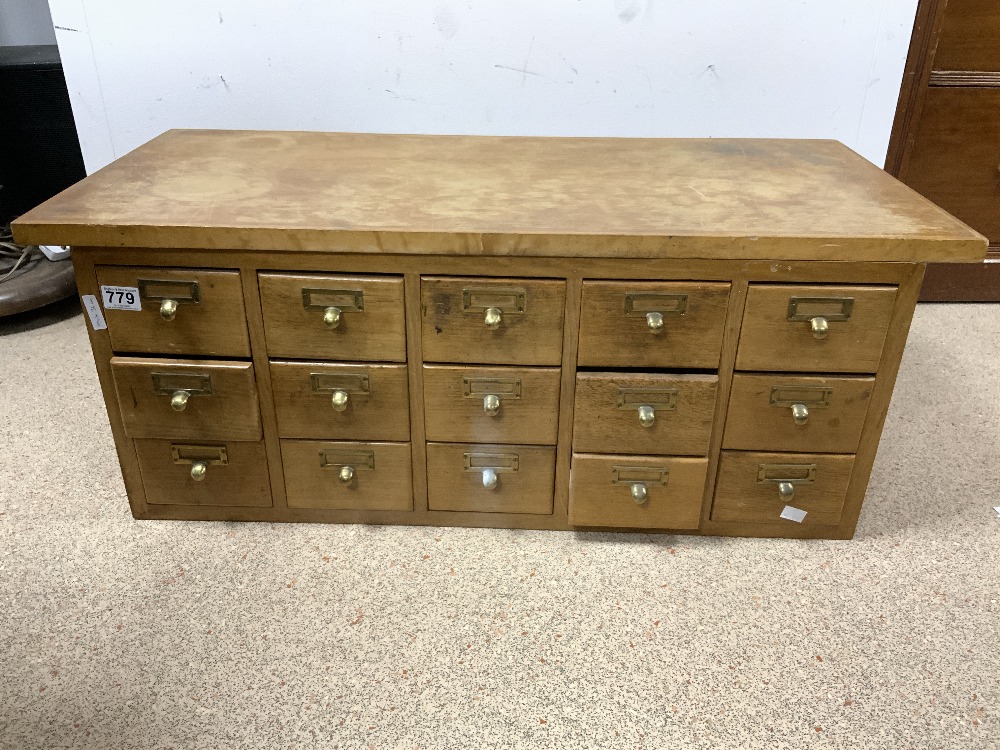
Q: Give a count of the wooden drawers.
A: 15